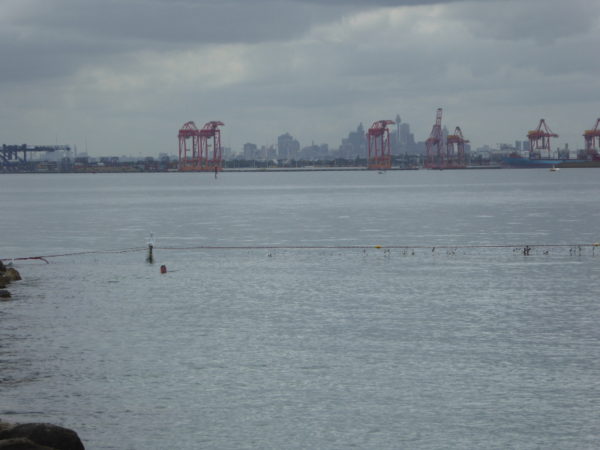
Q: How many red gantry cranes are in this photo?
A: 7